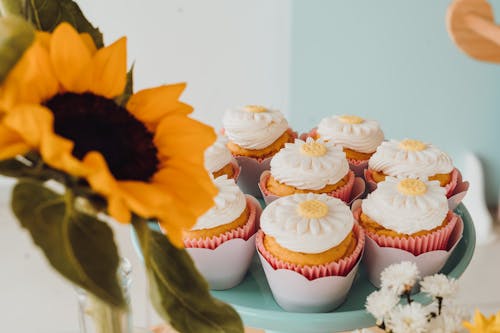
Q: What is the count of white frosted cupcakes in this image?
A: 8